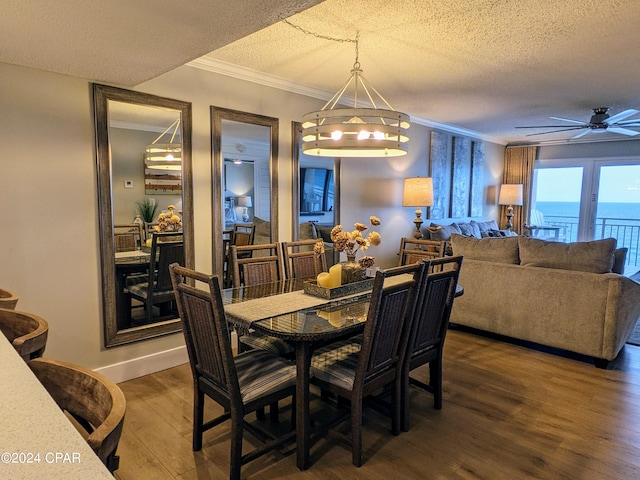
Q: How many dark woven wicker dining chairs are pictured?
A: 6